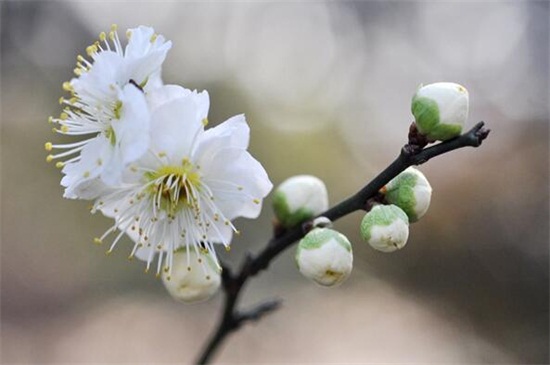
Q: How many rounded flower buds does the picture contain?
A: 6